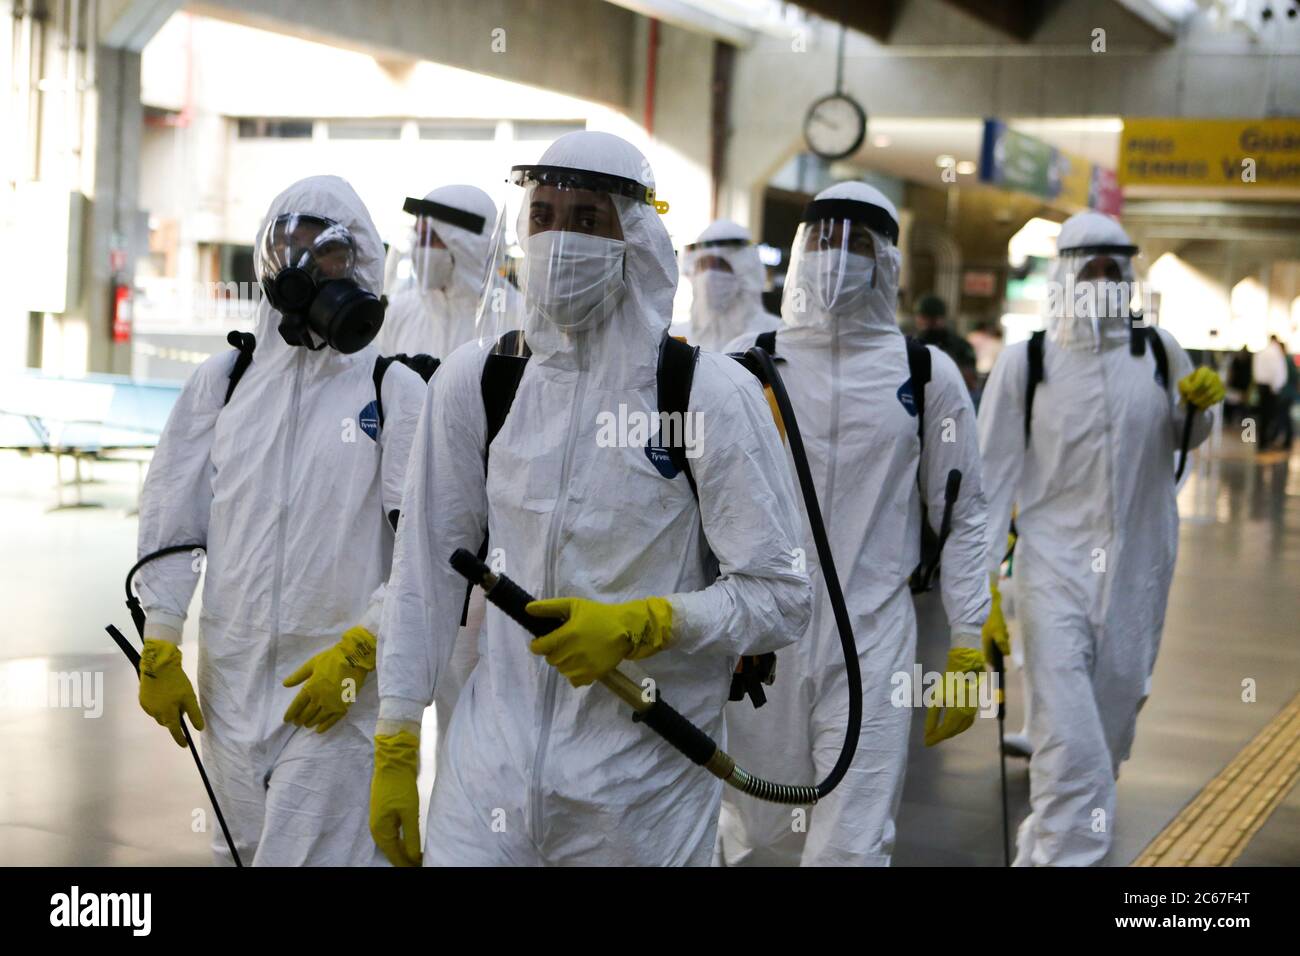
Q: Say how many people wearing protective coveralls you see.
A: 6